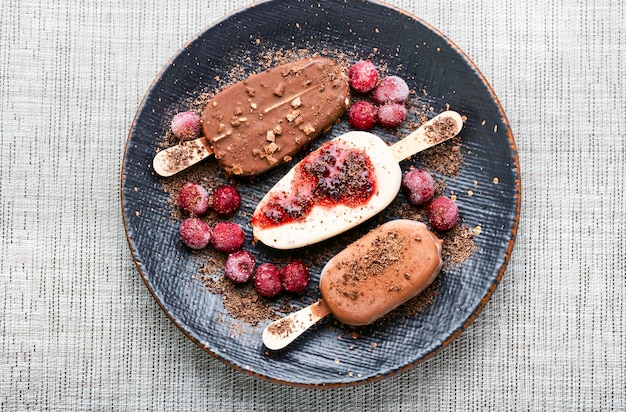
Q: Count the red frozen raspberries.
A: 14